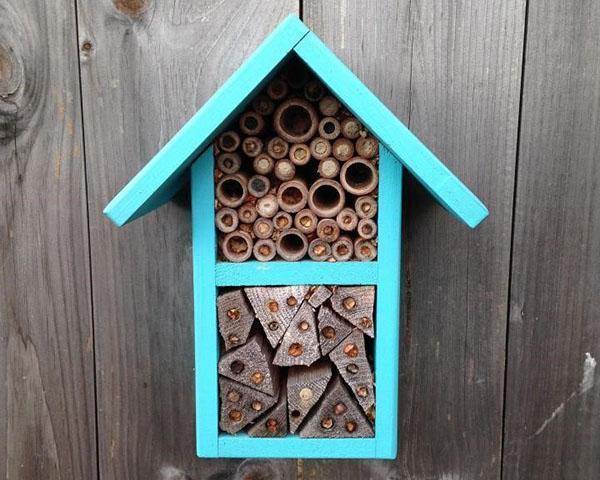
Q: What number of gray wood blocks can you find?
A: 12